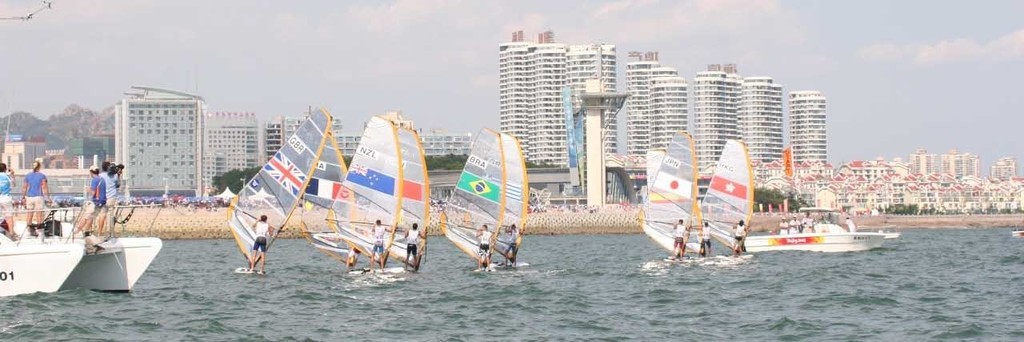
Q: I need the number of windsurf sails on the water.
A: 9